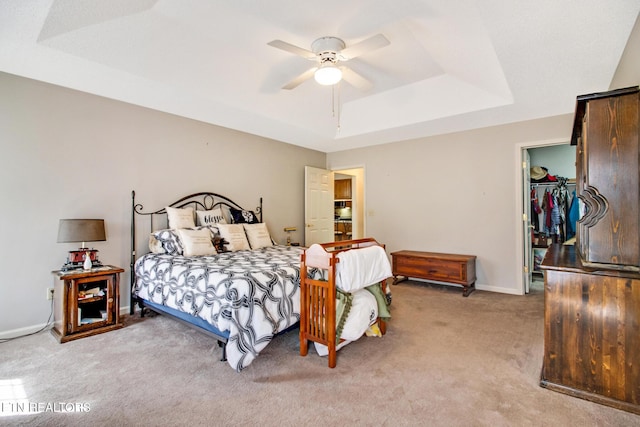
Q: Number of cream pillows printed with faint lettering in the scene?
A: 4